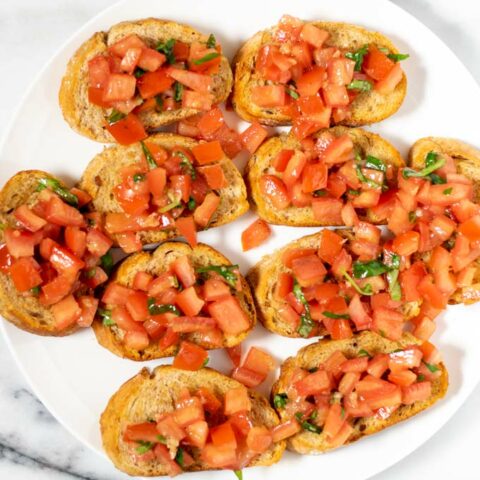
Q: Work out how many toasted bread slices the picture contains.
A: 10